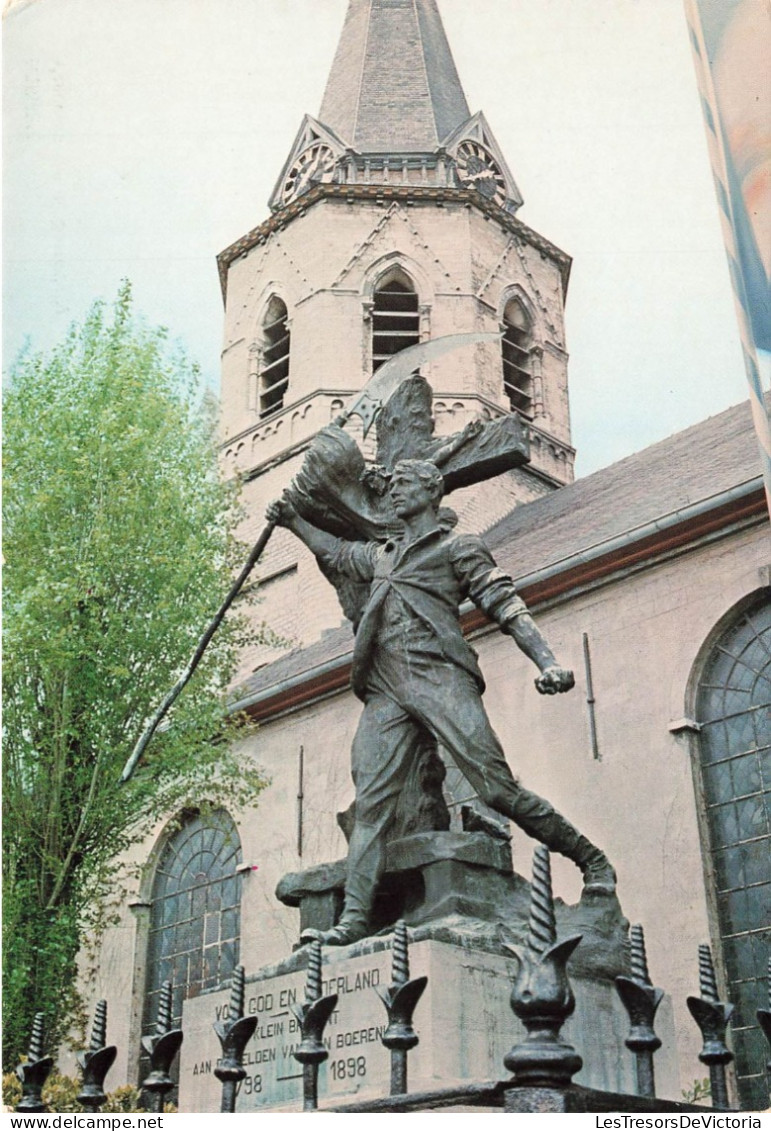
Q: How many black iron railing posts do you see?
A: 10